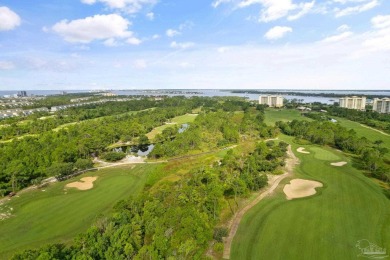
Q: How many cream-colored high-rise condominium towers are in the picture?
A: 3